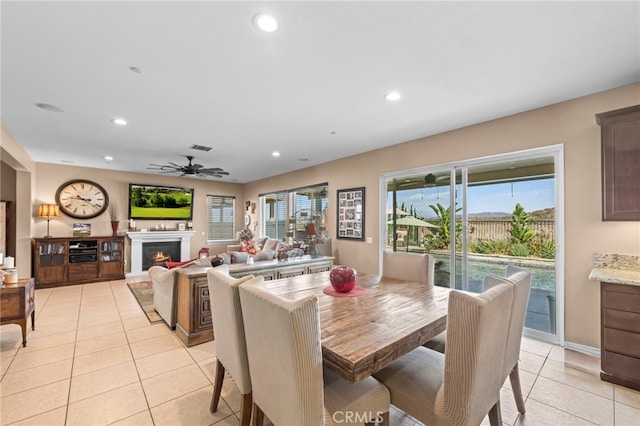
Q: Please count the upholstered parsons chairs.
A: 5